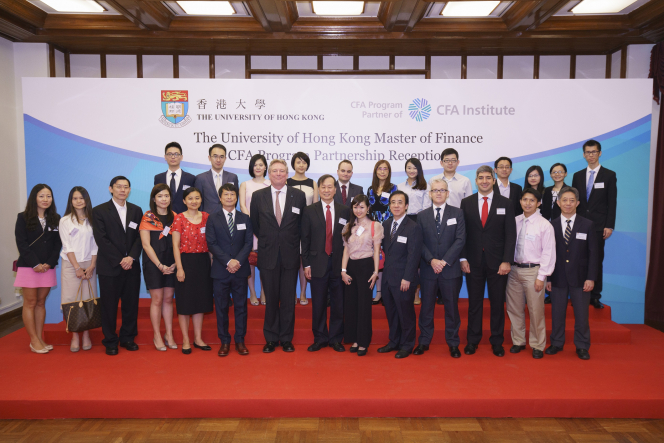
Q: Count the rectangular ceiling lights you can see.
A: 5